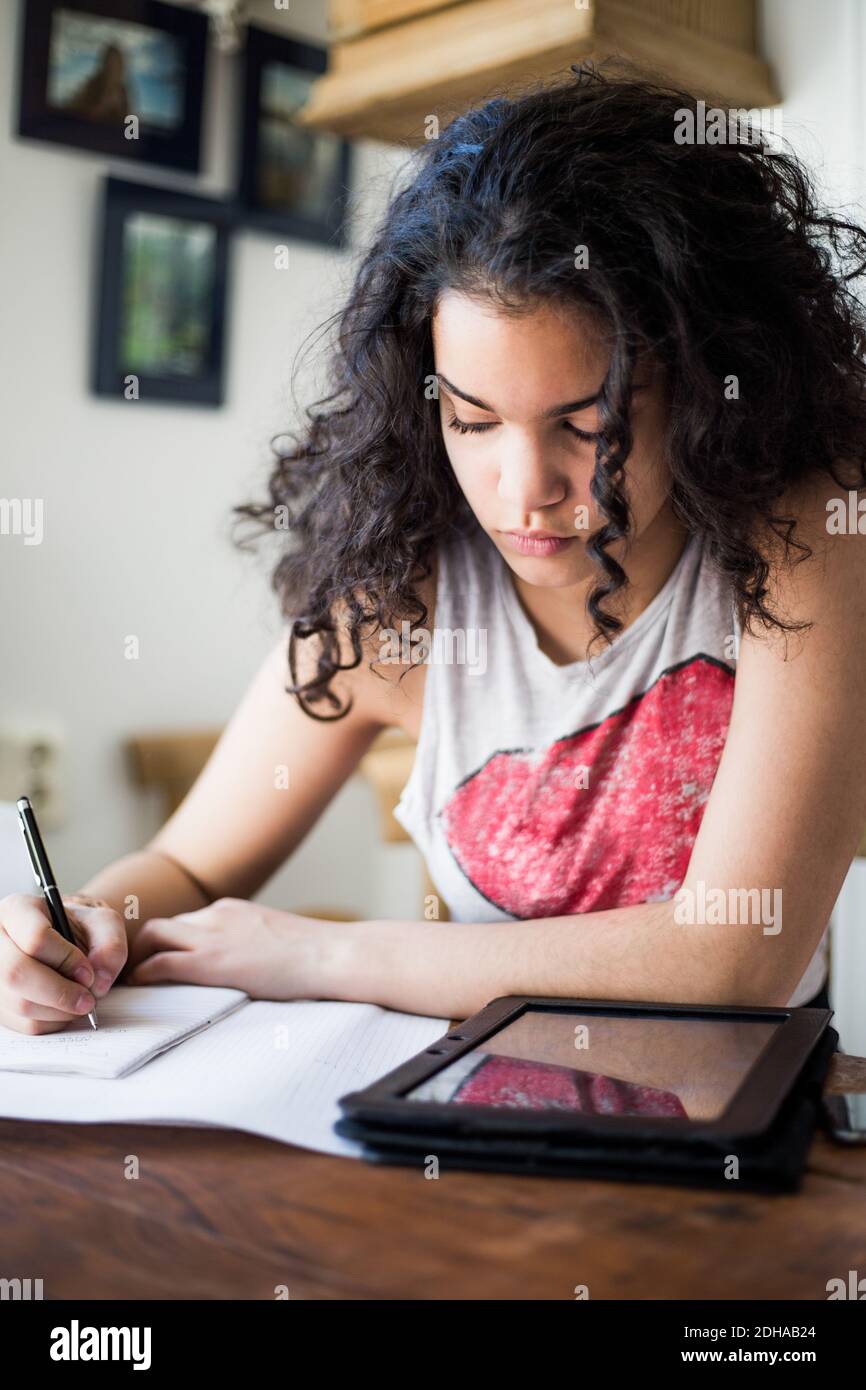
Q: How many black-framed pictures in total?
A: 3